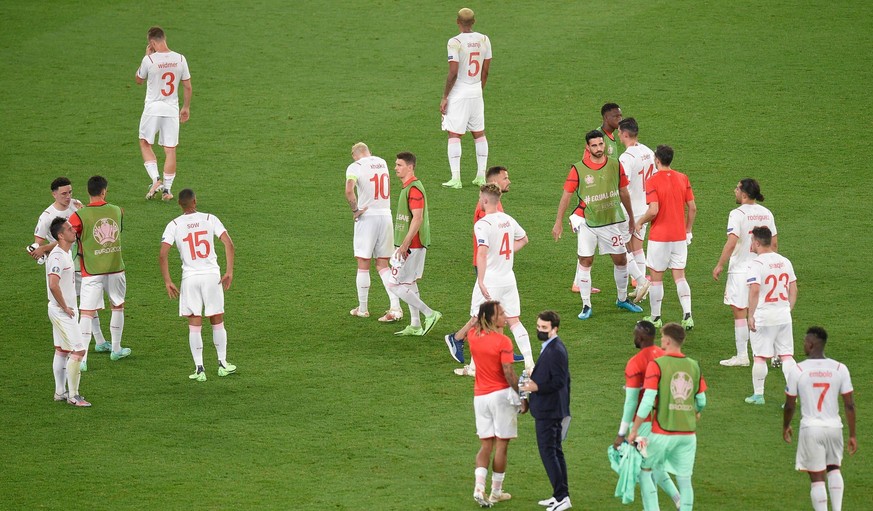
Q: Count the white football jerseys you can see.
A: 11